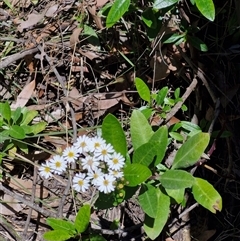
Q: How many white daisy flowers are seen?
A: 12